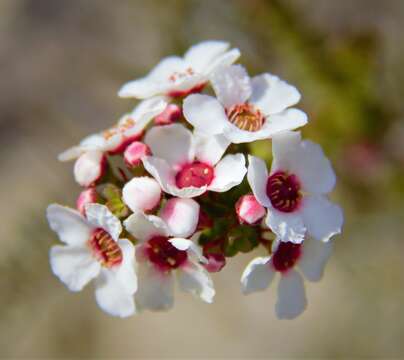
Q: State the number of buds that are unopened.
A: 8